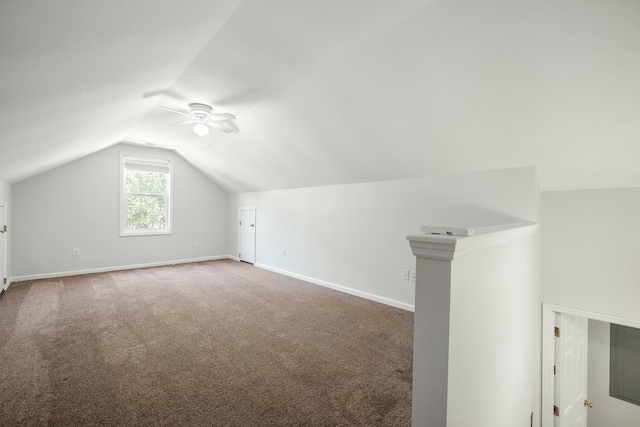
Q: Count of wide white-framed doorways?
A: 1